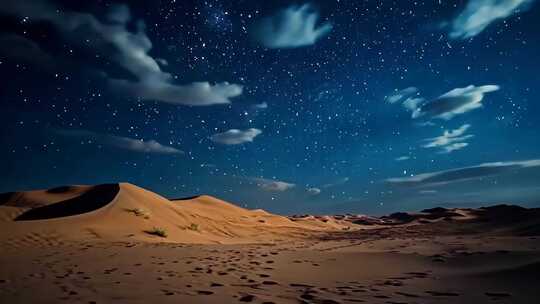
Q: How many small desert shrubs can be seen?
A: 3